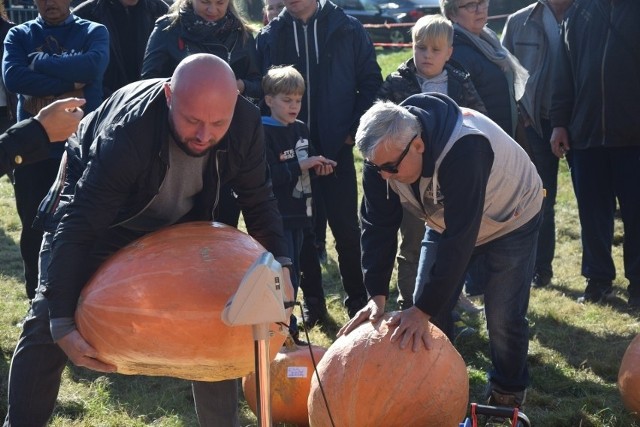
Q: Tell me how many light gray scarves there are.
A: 1